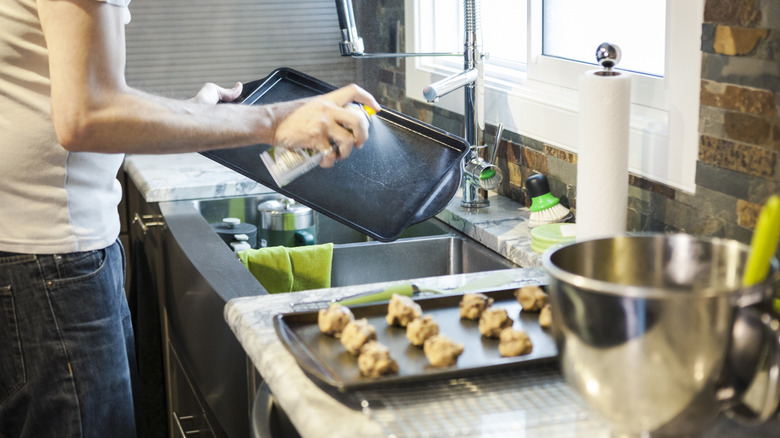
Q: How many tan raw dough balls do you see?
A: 11